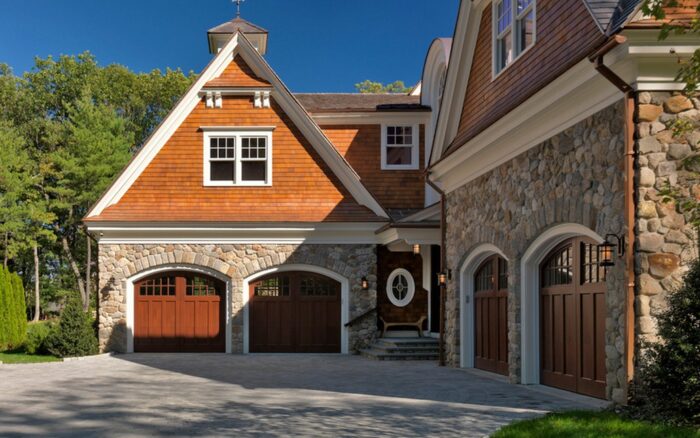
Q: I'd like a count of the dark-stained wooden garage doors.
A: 4